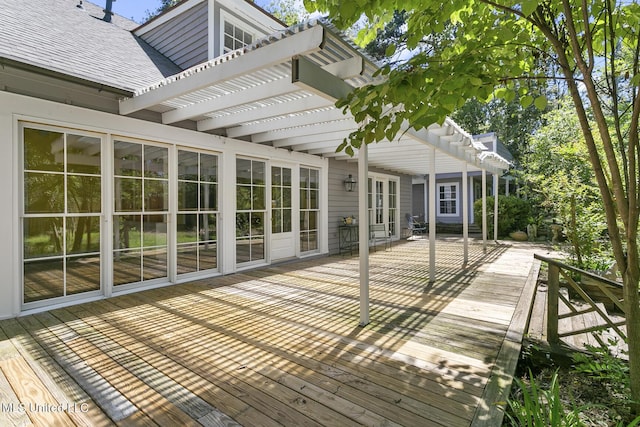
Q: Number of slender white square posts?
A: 5